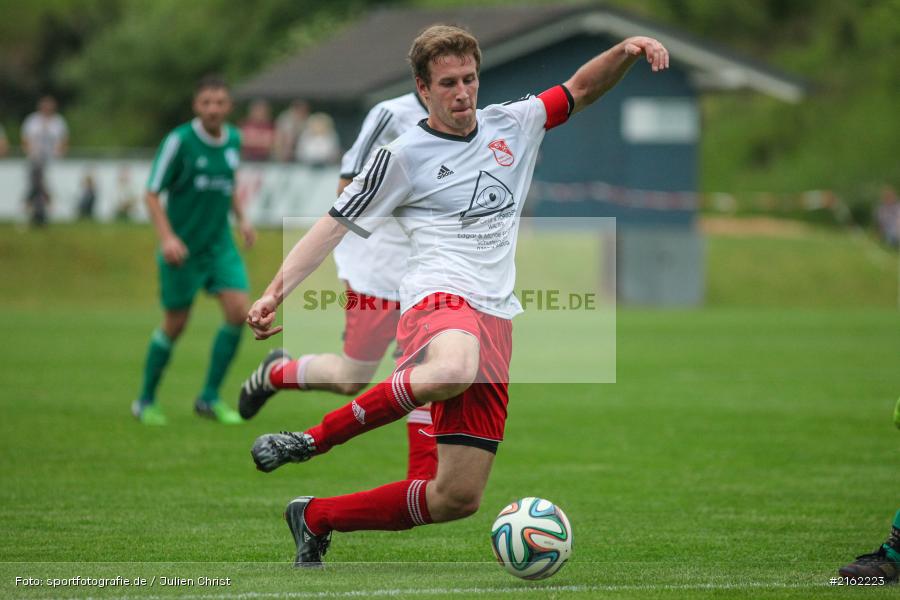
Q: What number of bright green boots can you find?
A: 2